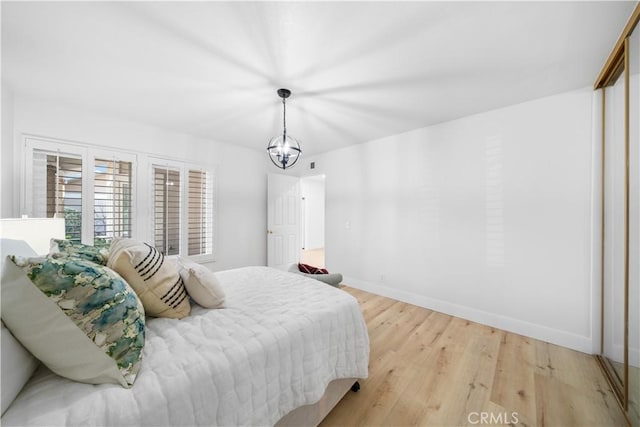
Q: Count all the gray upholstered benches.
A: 1